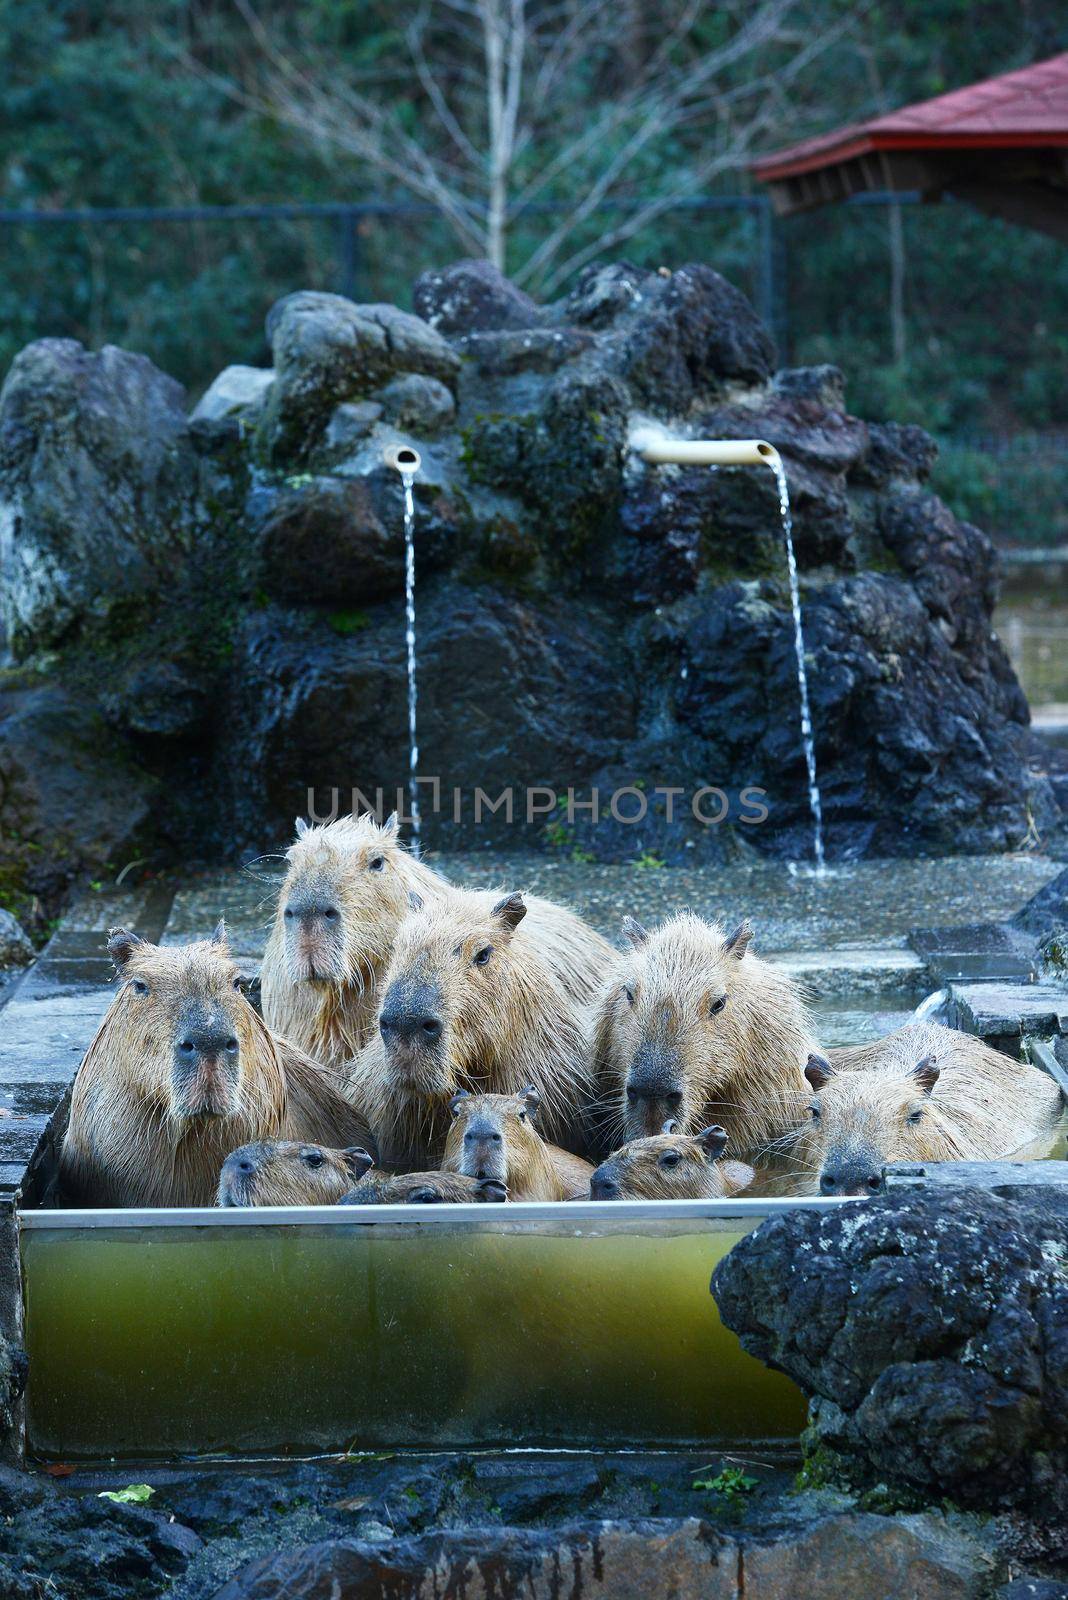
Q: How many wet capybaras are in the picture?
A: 9